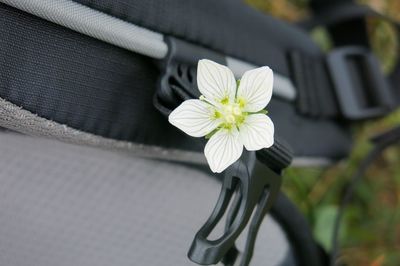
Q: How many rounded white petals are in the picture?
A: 5